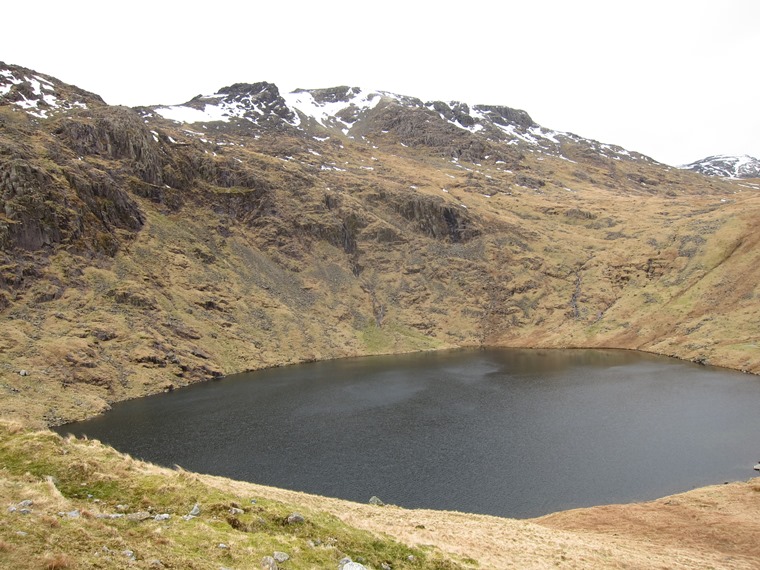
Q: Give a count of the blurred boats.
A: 0